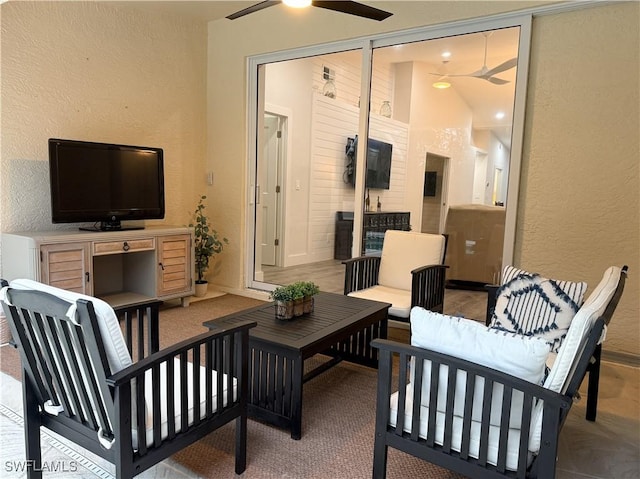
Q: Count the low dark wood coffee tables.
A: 1